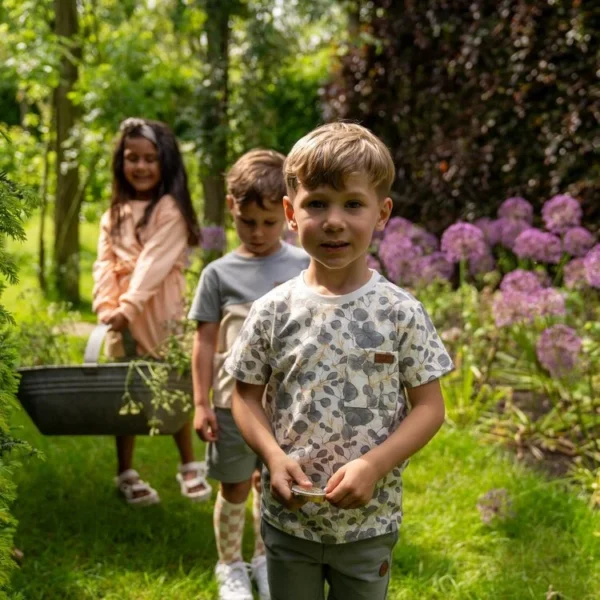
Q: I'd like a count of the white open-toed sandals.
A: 2